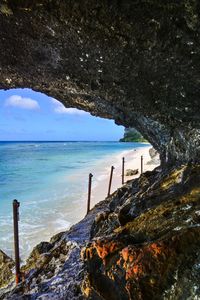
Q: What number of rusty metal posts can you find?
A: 5